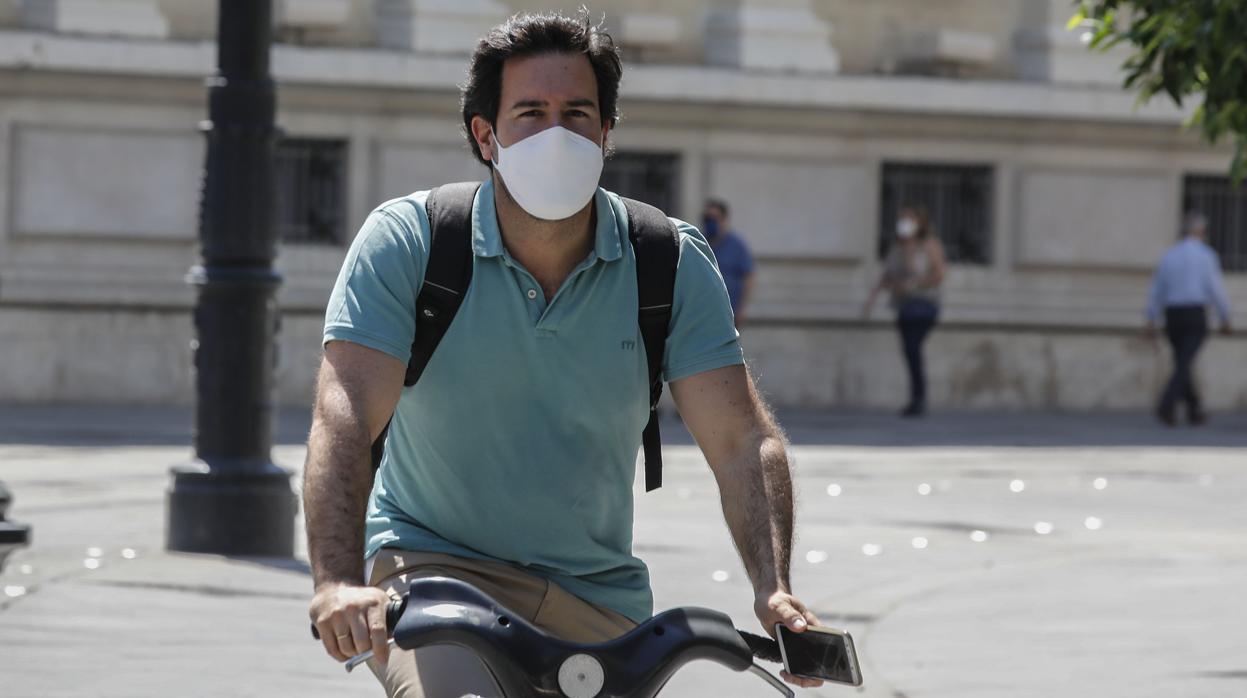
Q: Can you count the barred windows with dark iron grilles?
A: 4